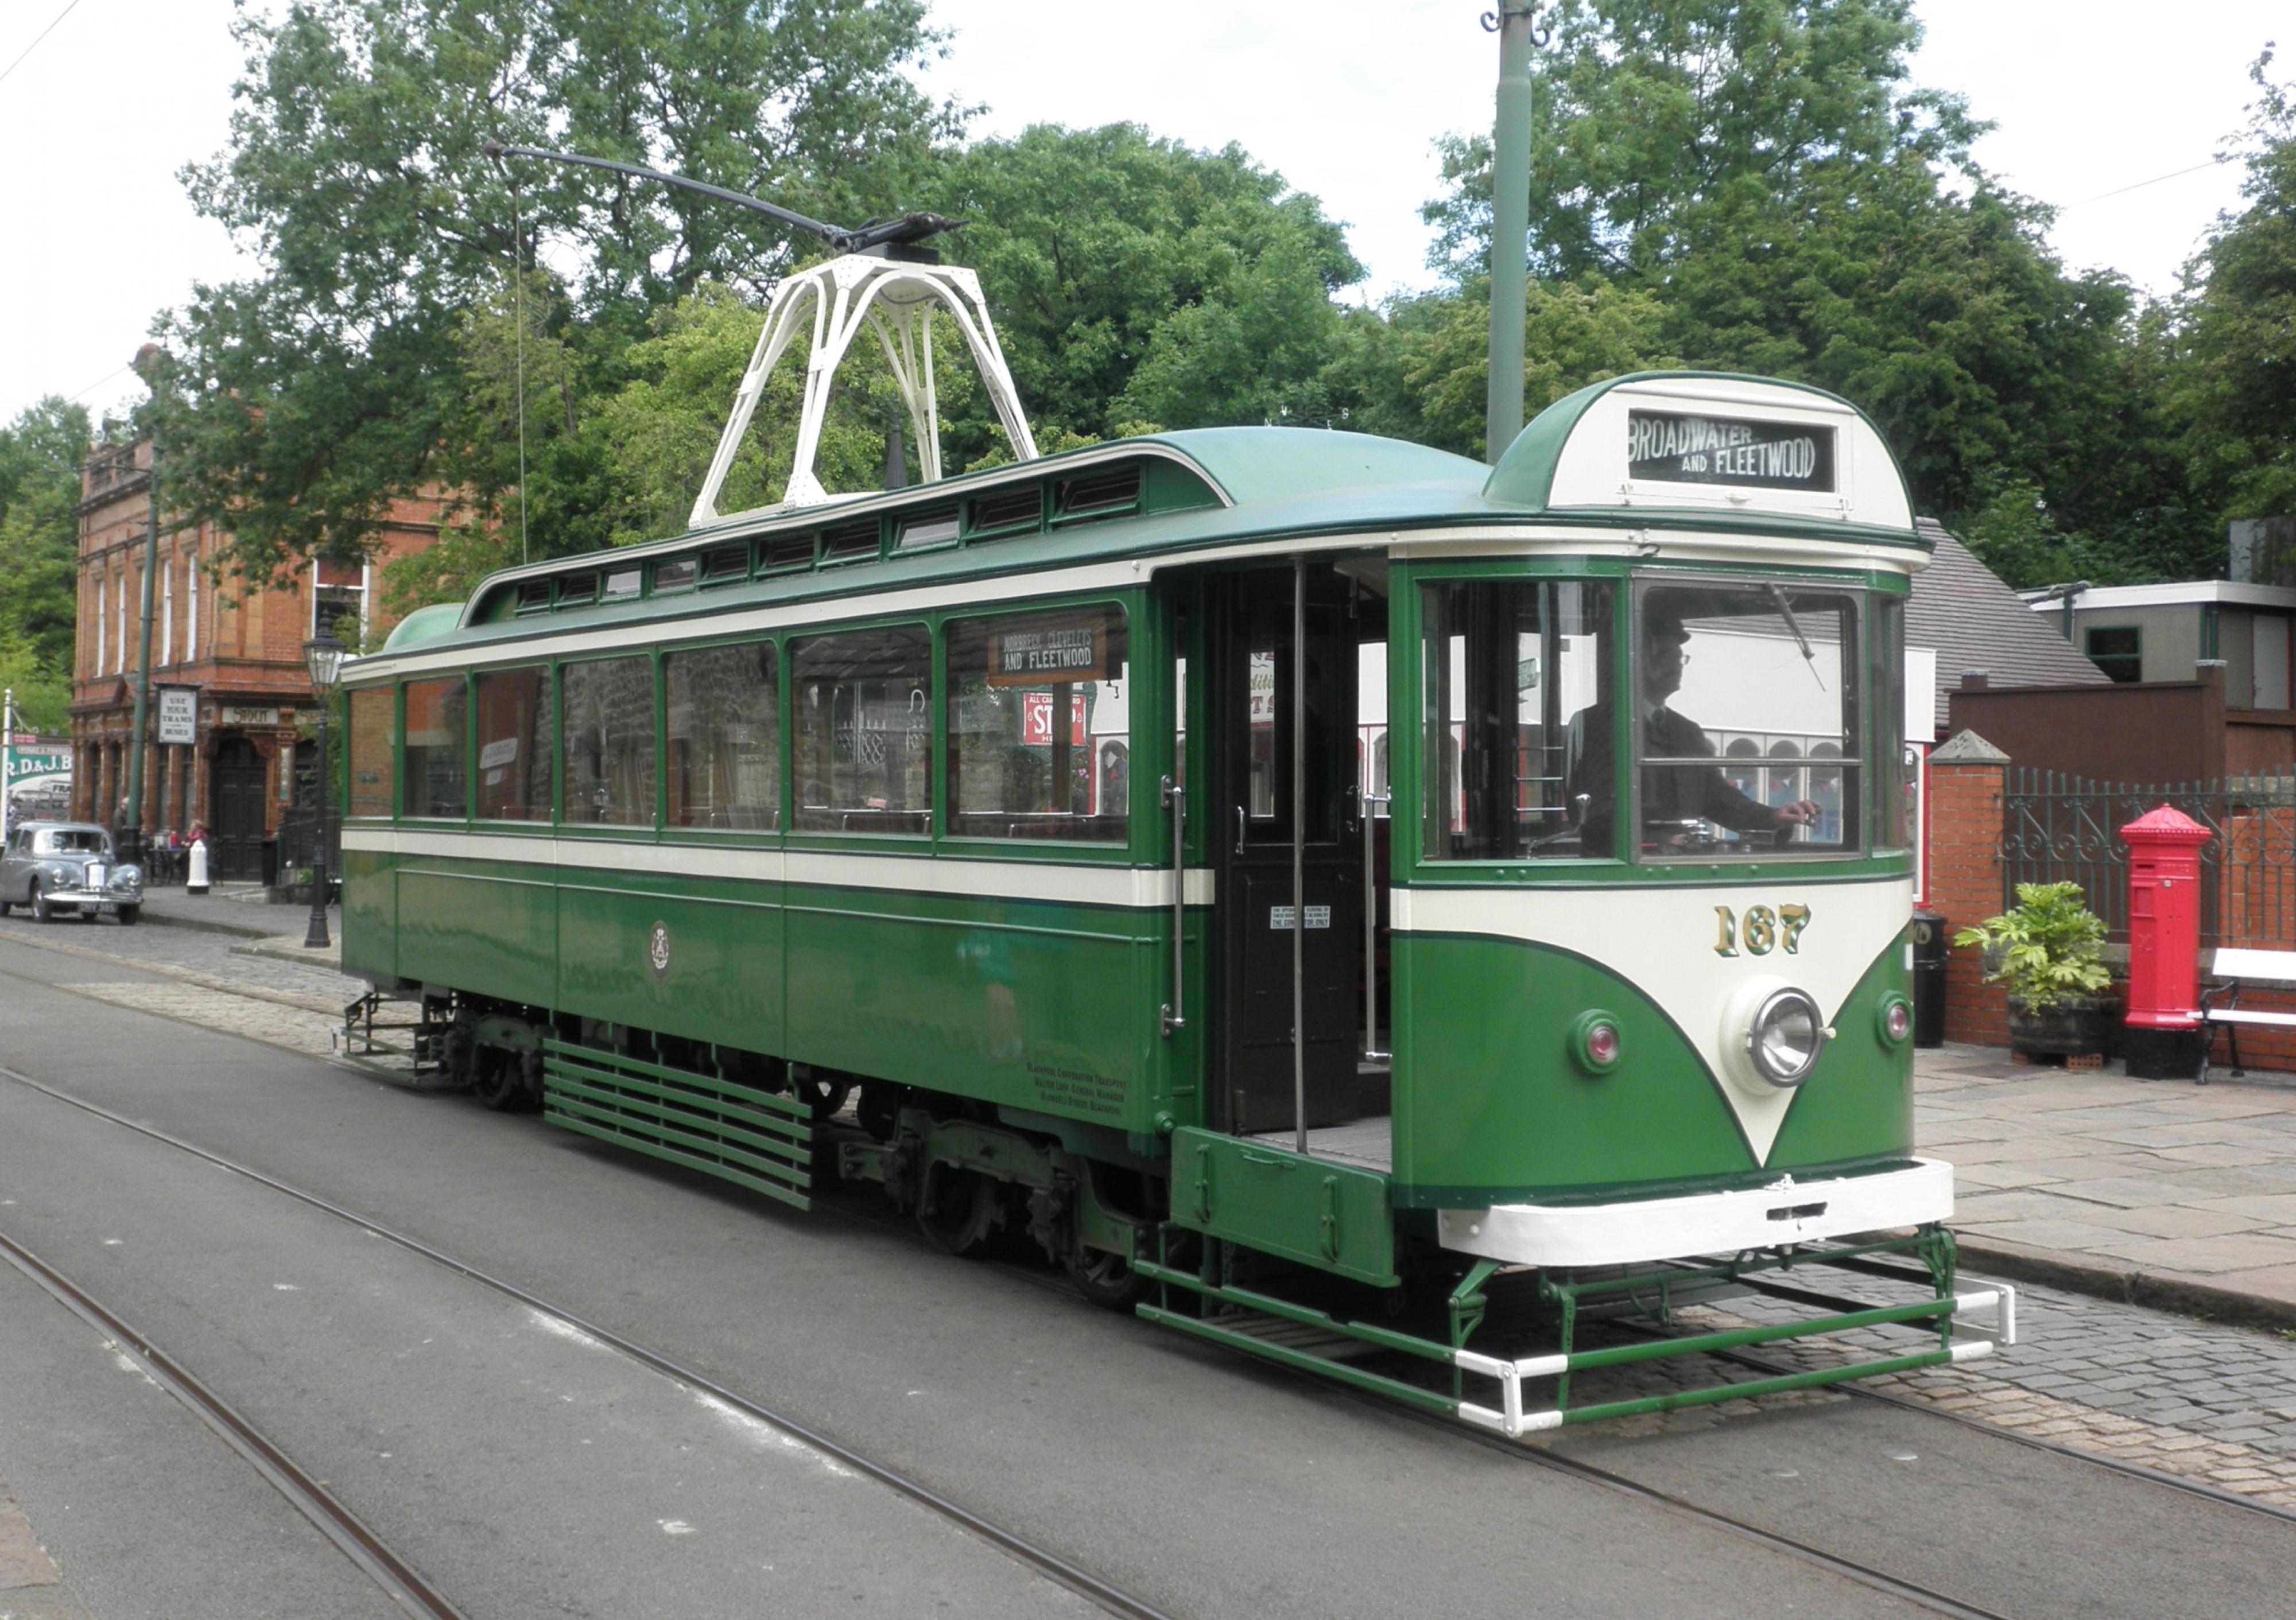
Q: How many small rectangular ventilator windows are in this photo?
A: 10